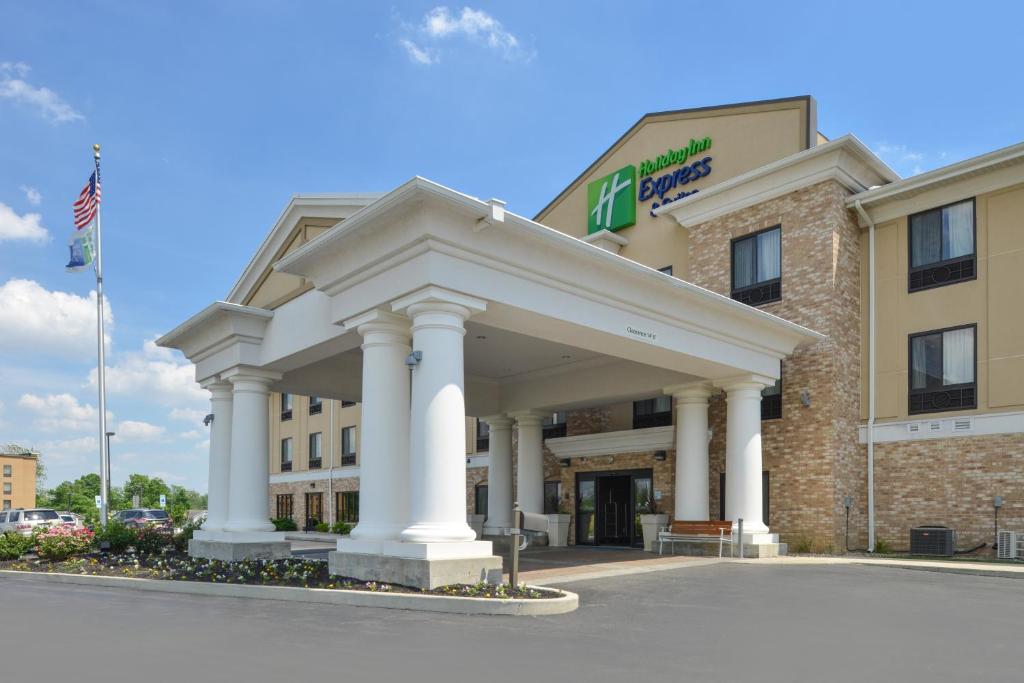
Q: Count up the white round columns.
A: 8